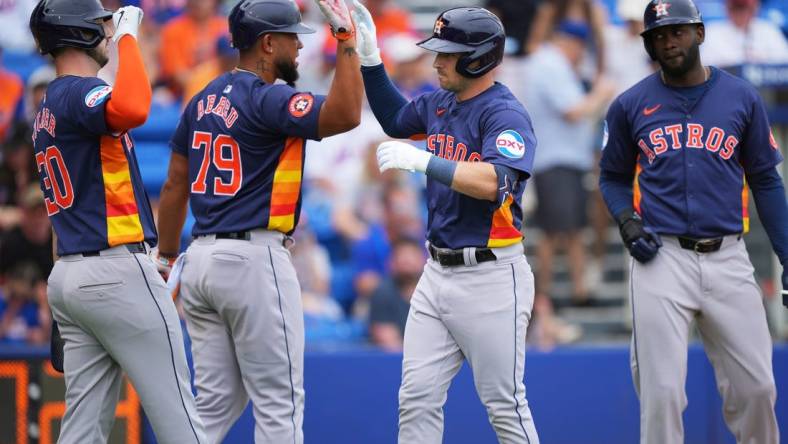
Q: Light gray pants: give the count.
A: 4